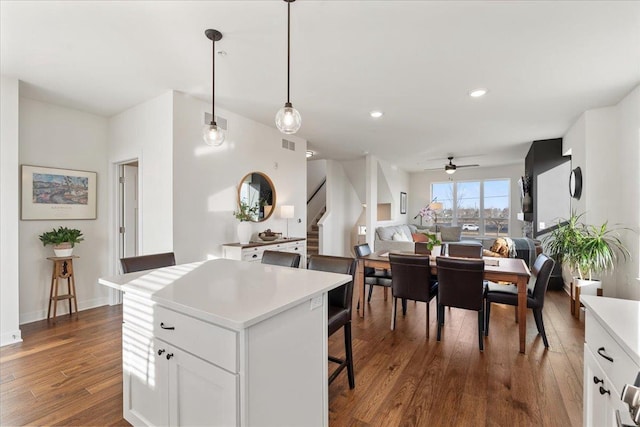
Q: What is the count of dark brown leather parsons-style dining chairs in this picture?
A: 6